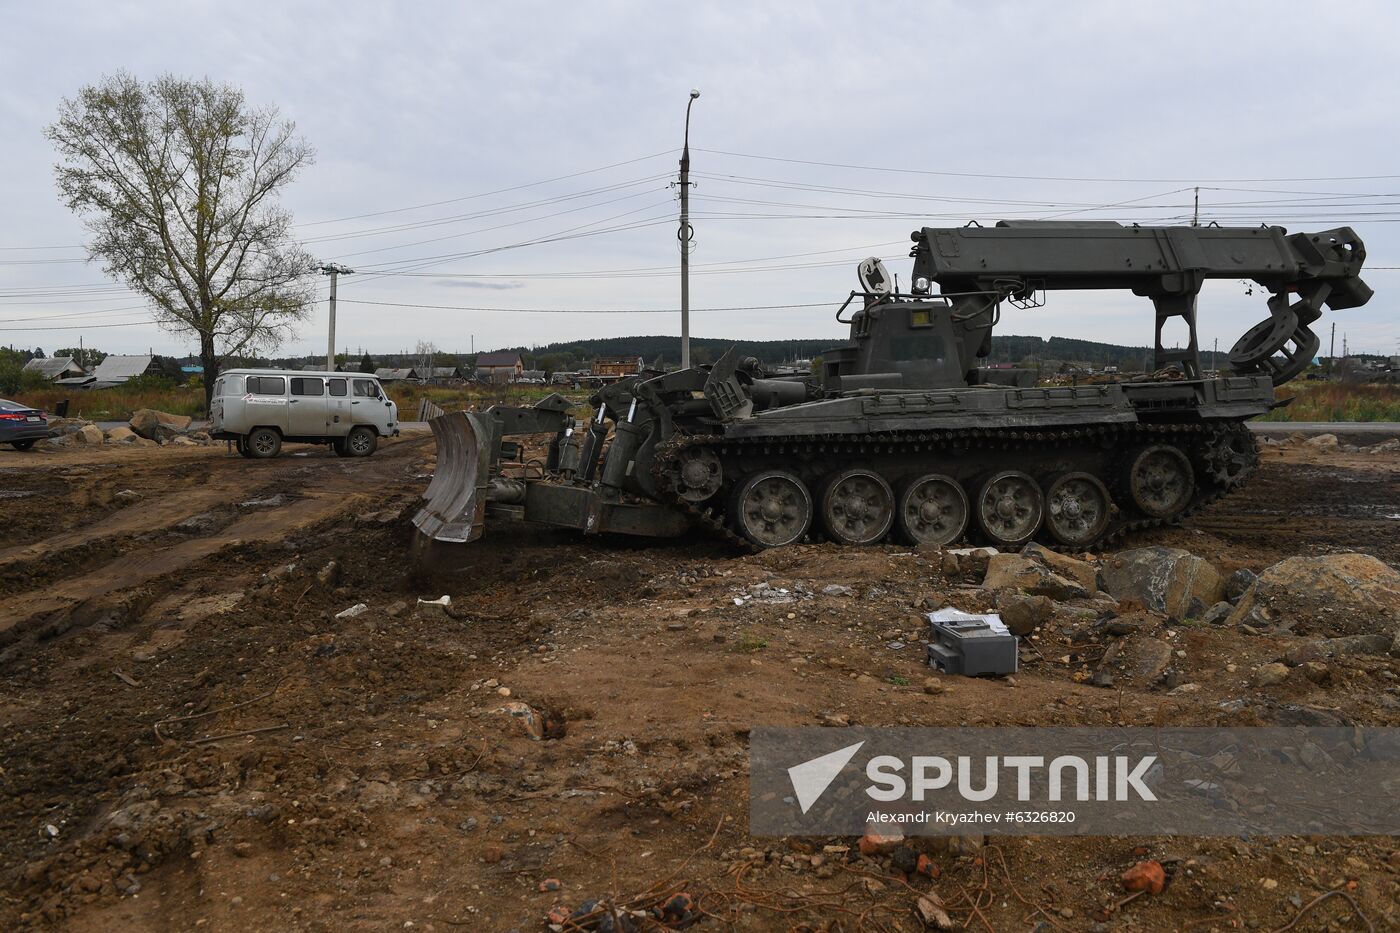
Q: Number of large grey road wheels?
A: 6